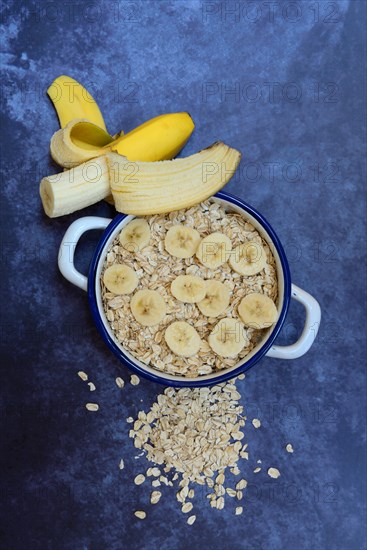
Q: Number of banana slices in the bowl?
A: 11